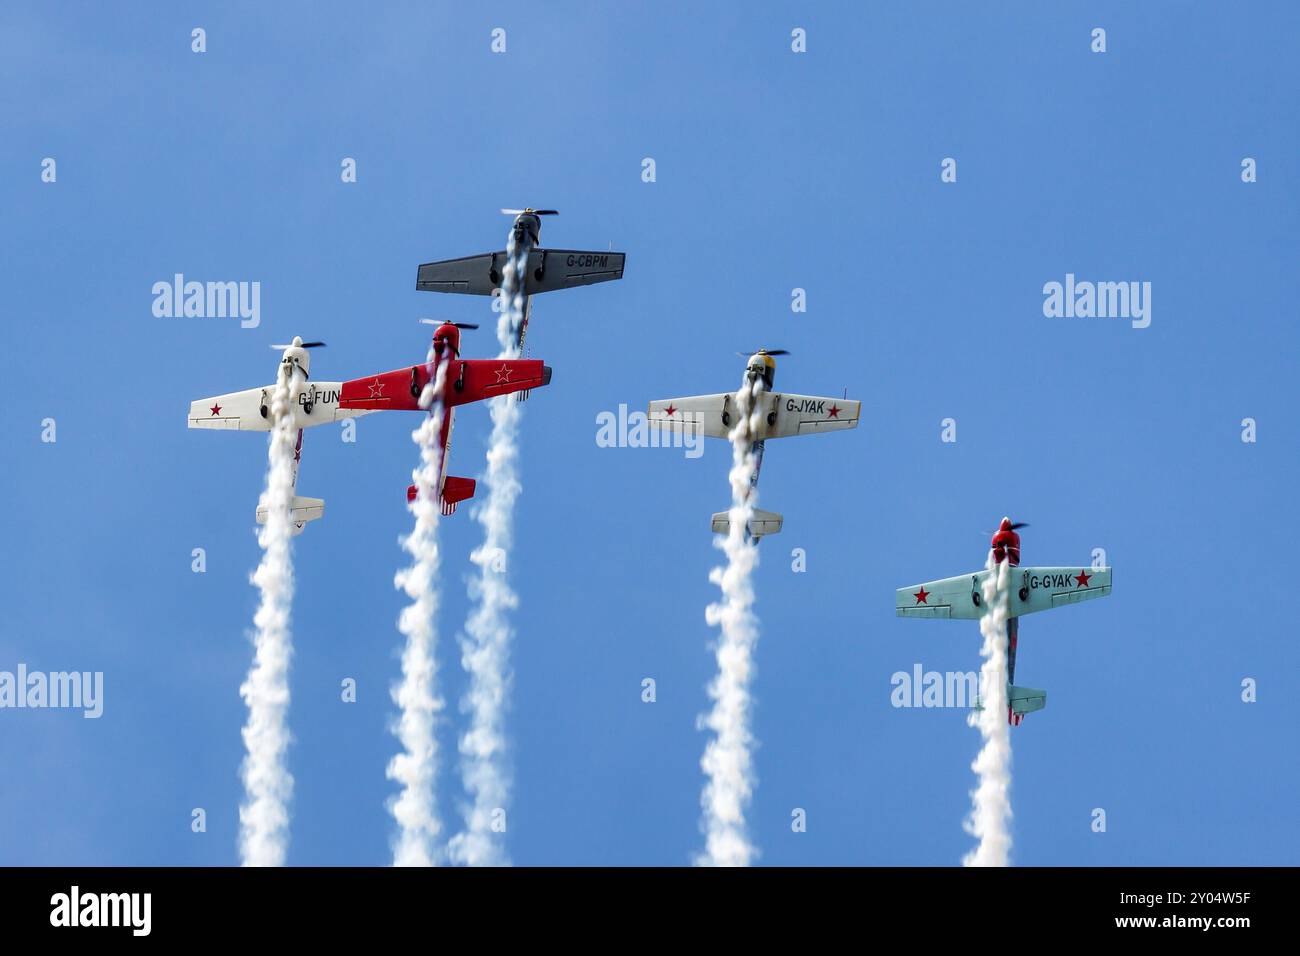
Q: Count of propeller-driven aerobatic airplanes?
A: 5